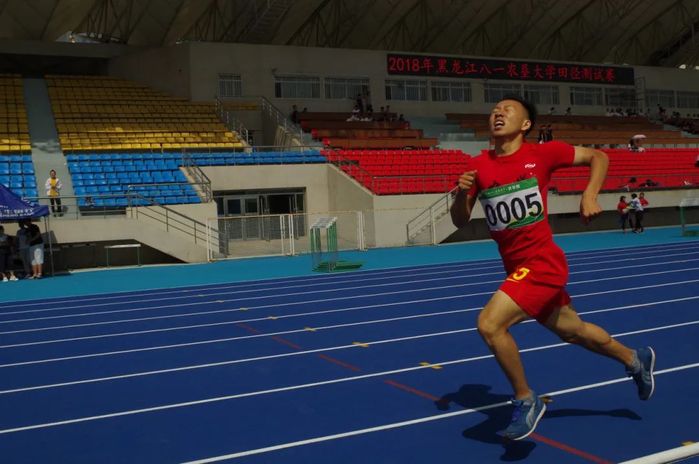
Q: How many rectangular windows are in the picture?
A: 11